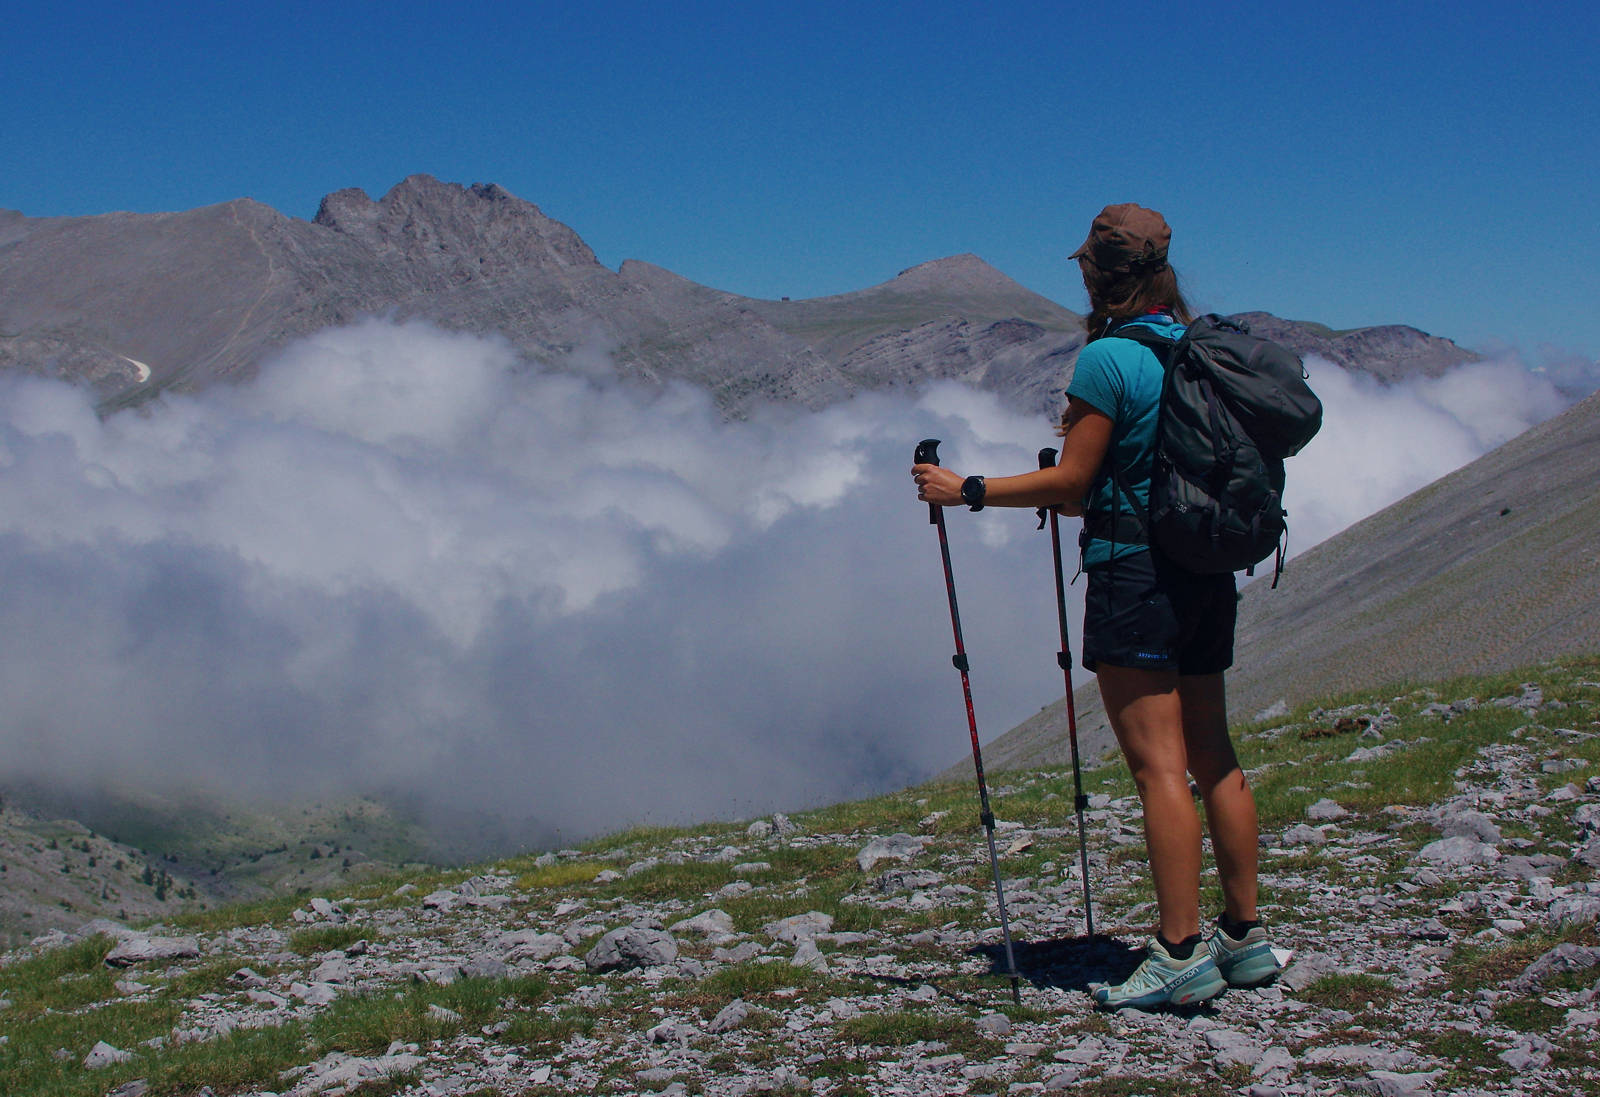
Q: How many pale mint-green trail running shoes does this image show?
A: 2